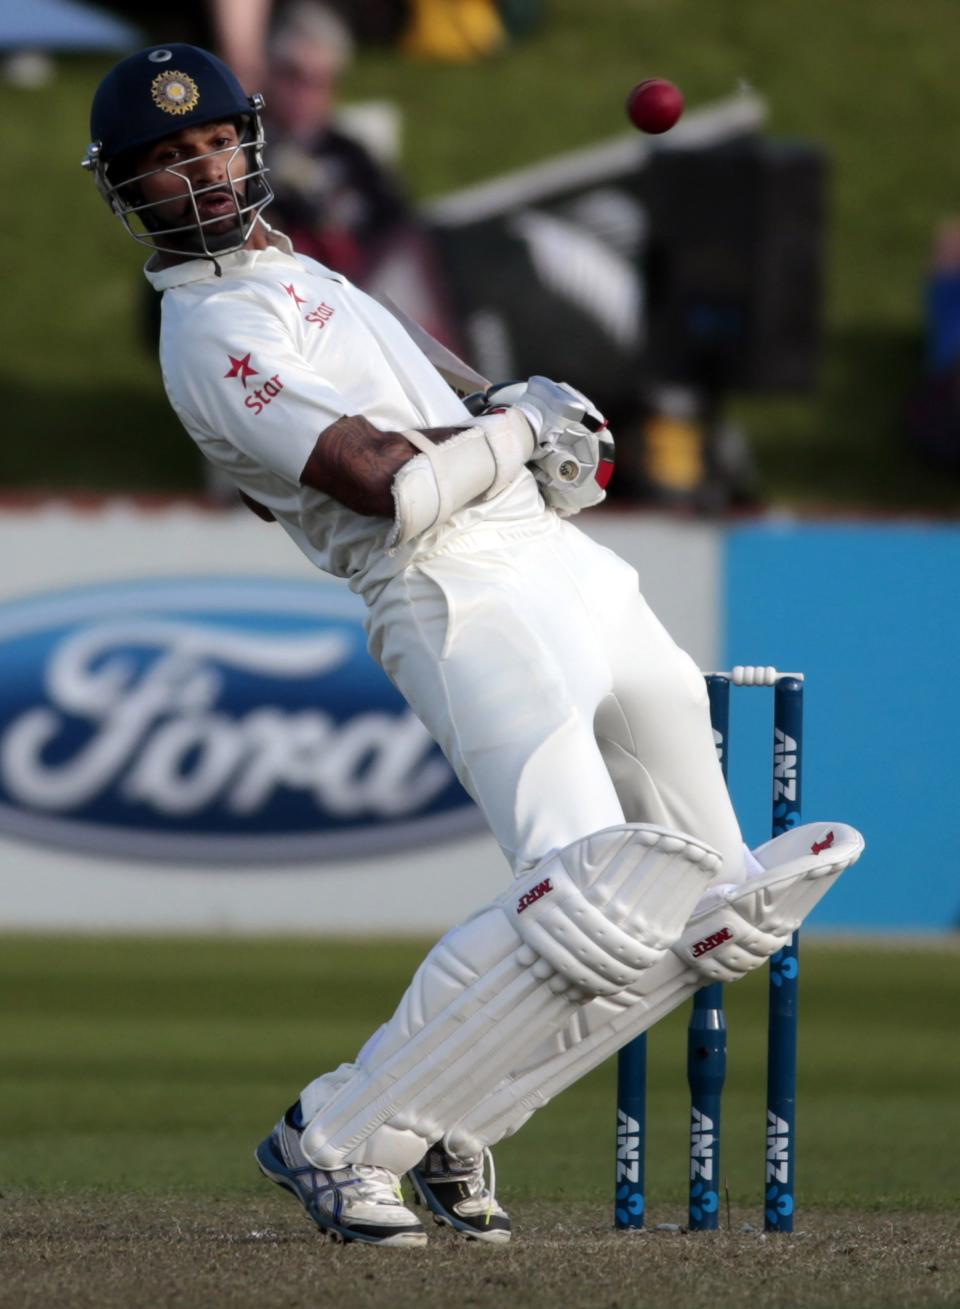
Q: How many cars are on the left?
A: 0